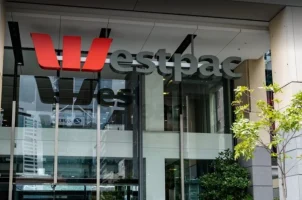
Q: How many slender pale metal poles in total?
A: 4